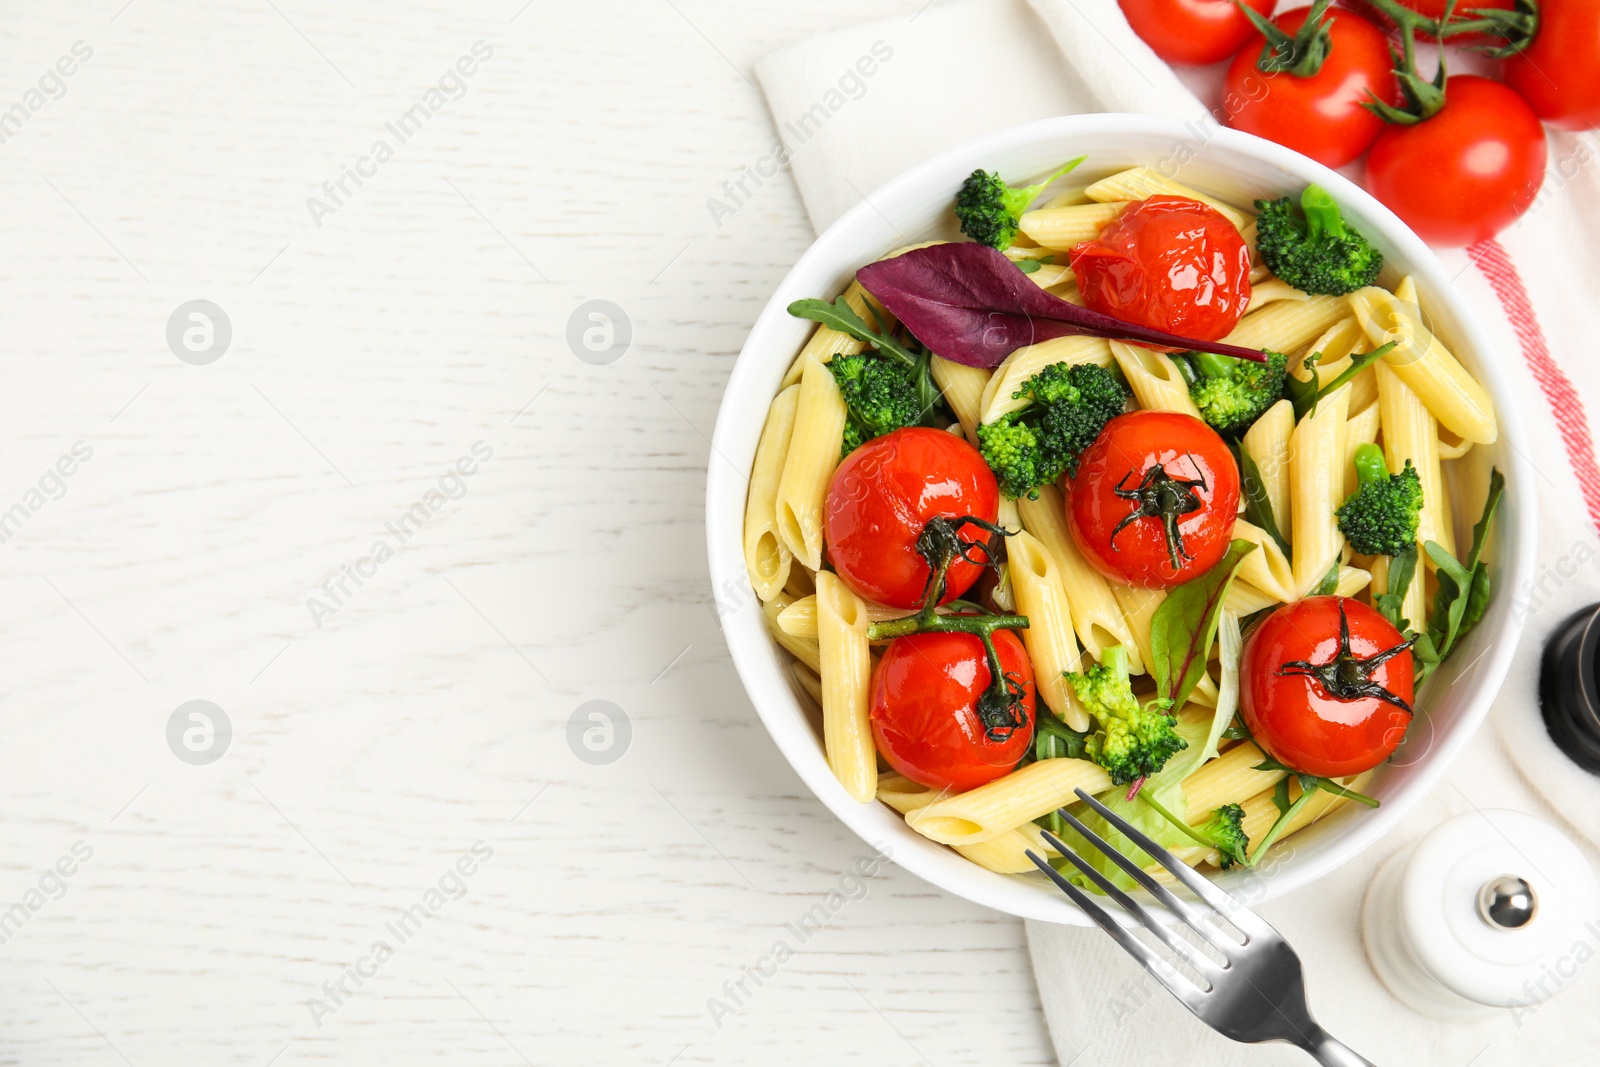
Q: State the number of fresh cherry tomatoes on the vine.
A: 5